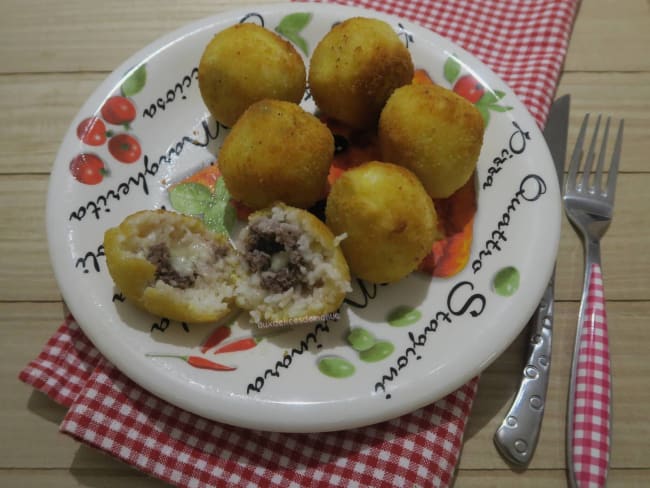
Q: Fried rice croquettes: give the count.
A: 6